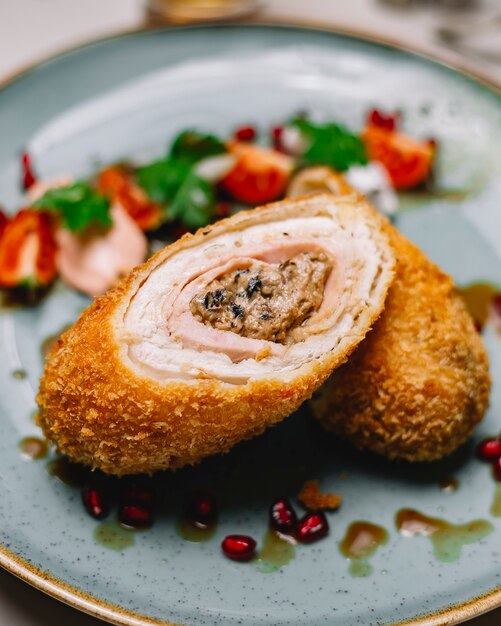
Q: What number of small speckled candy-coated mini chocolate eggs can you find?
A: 0